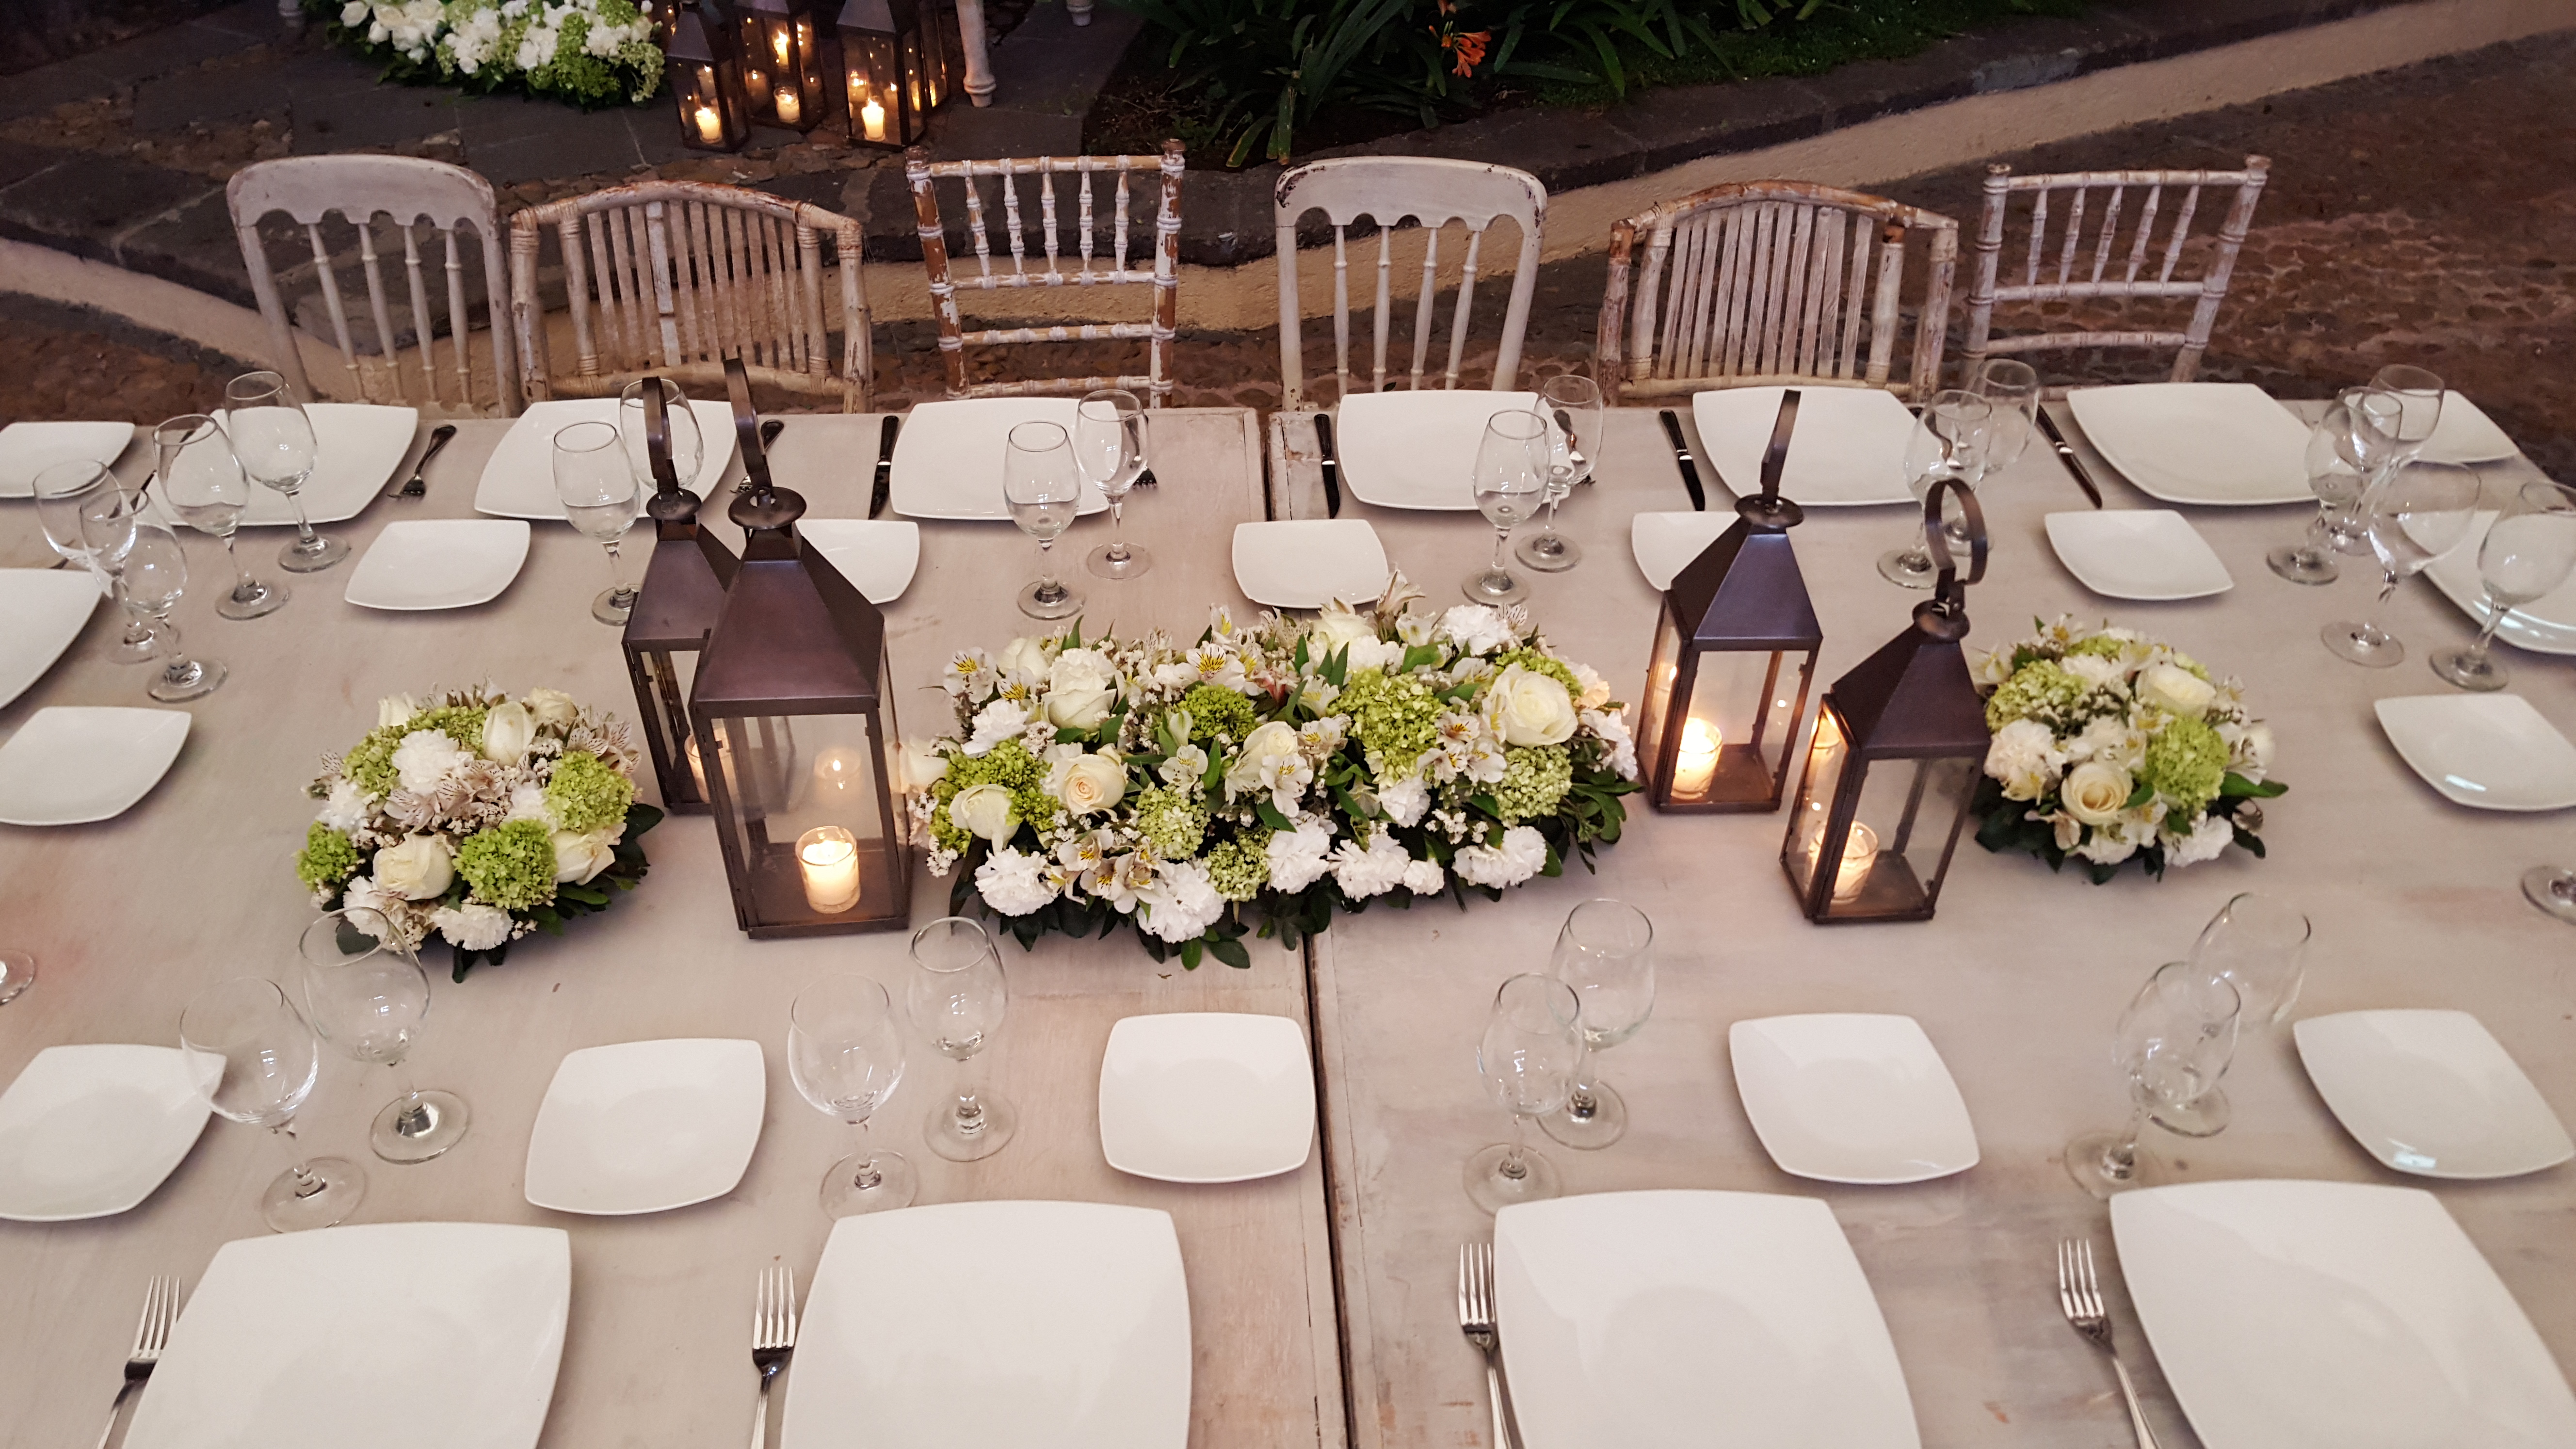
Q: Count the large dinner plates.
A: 12